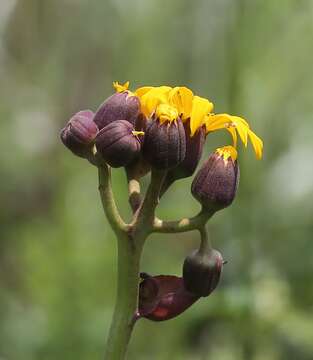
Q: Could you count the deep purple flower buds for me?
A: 7